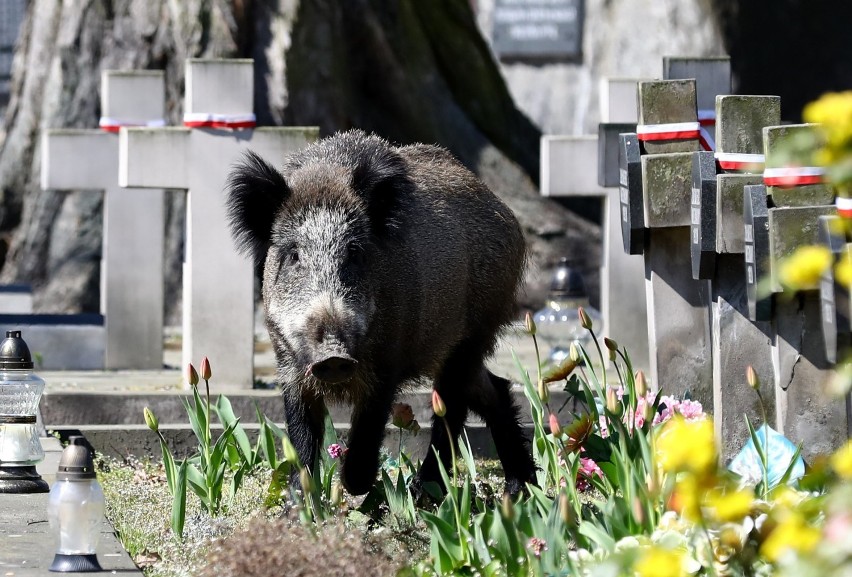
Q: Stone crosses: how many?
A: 8